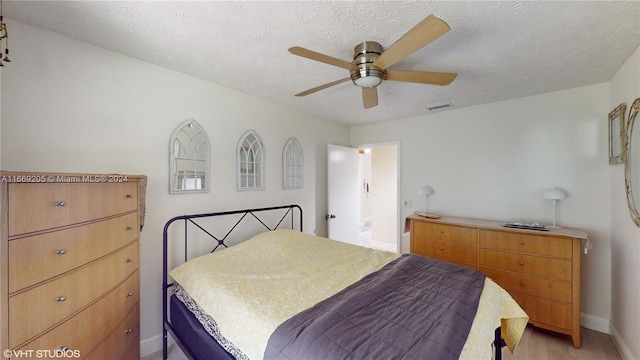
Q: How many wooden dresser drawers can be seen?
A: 12